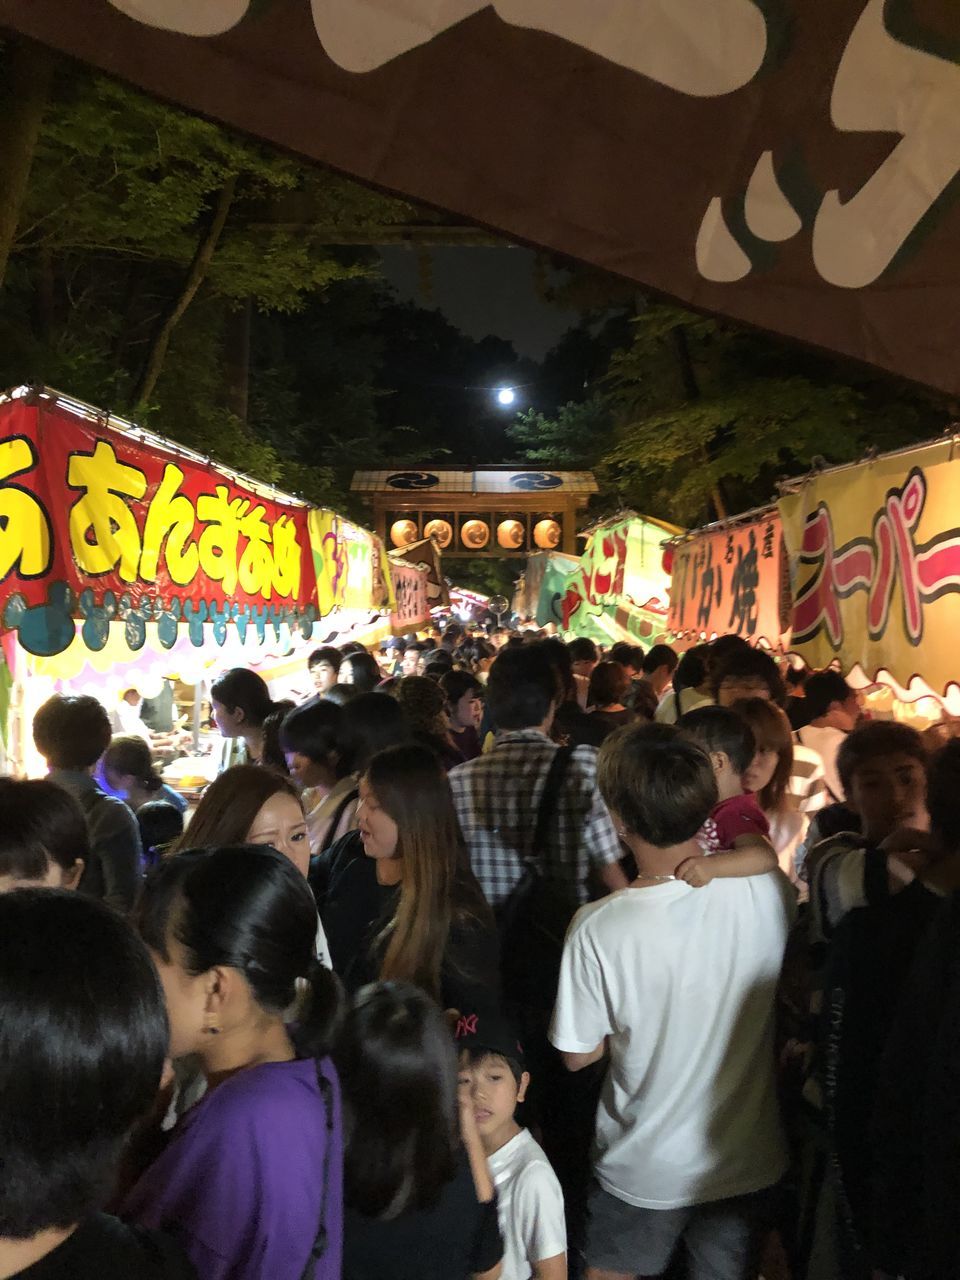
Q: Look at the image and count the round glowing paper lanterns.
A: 5